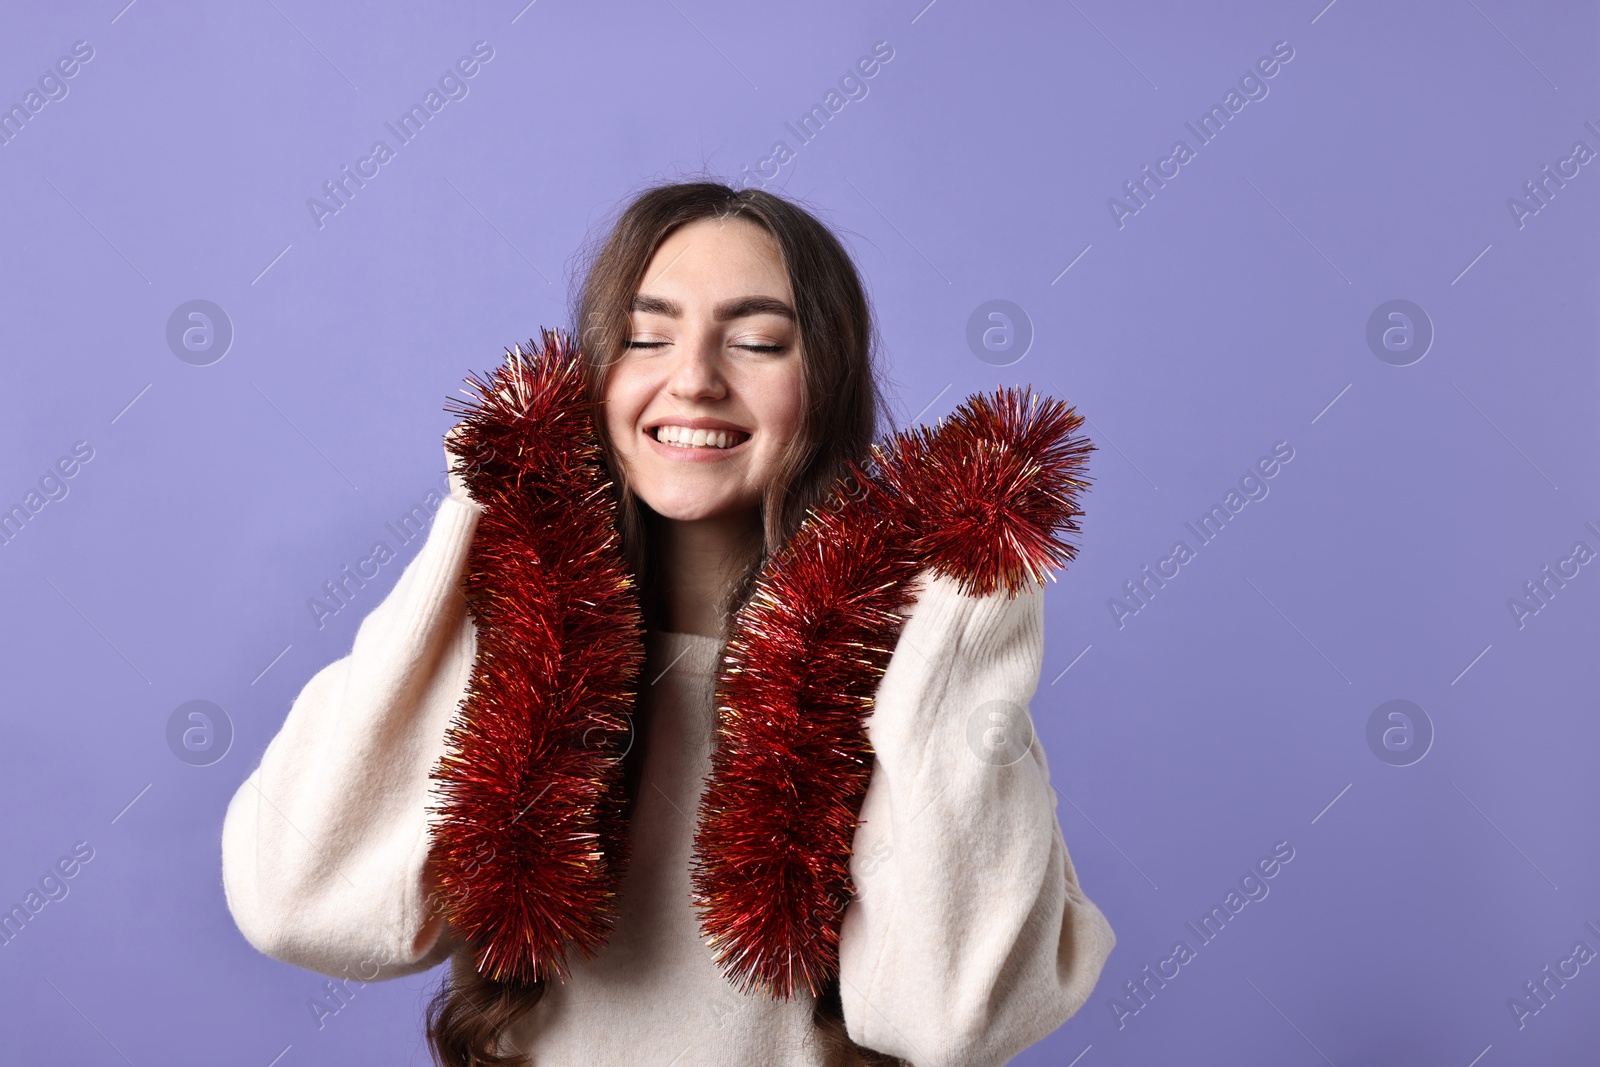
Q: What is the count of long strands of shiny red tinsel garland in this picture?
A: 2